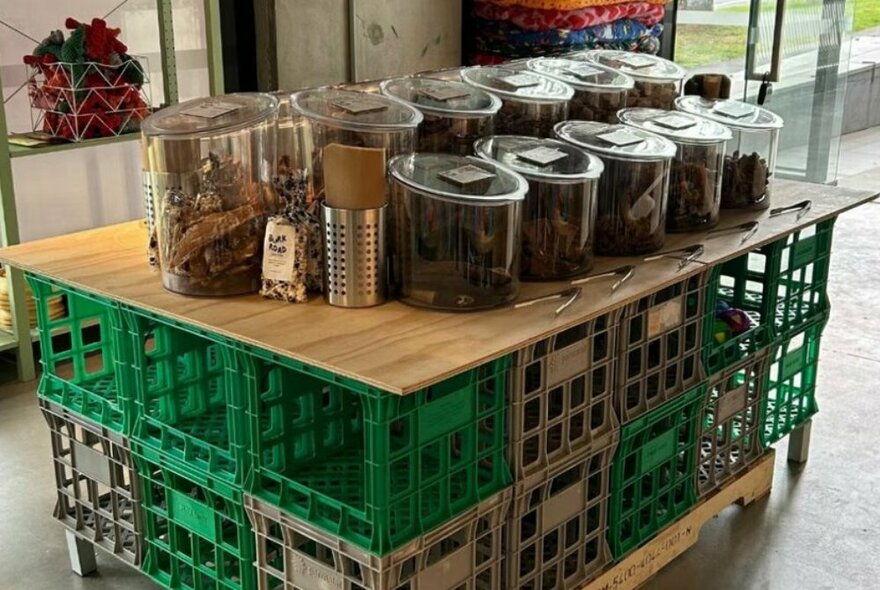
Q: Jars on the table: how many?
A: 11